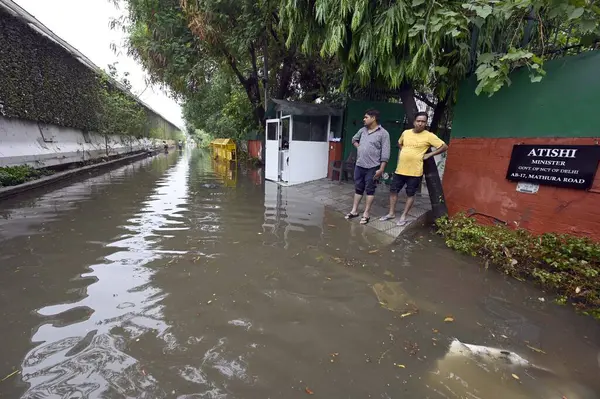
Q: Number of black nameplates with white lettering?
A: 1